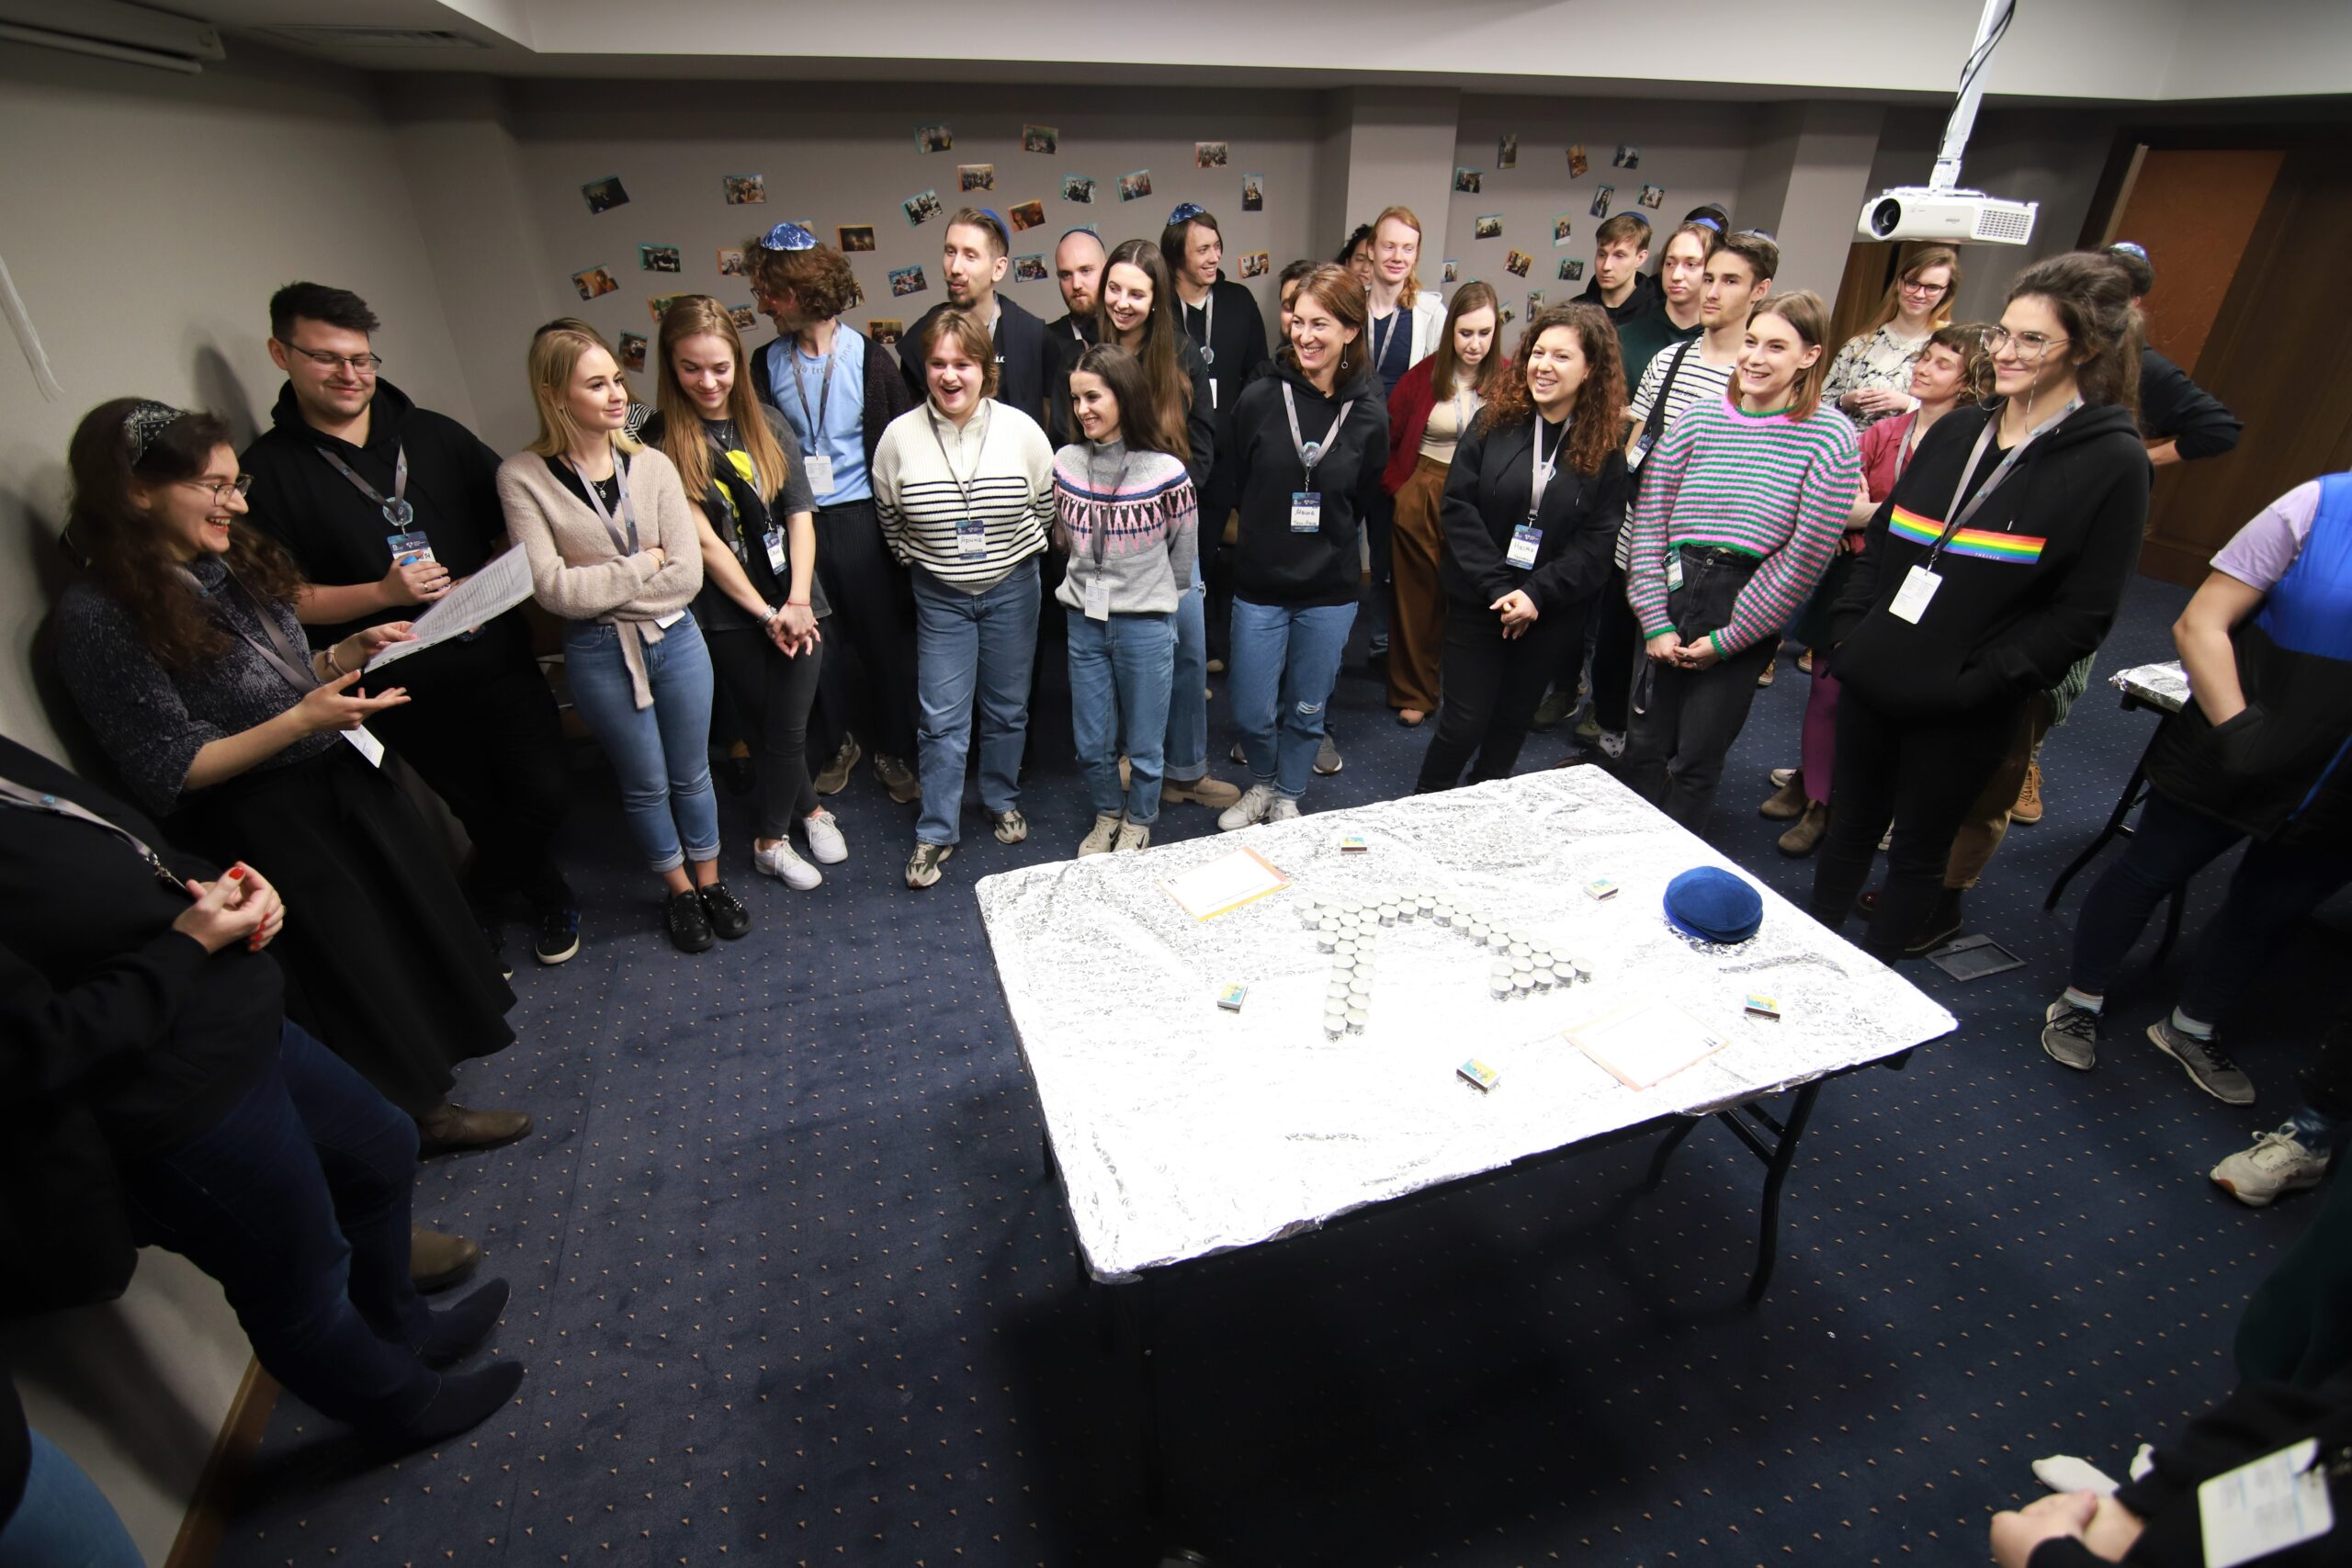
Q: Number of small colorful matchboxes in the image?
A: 5